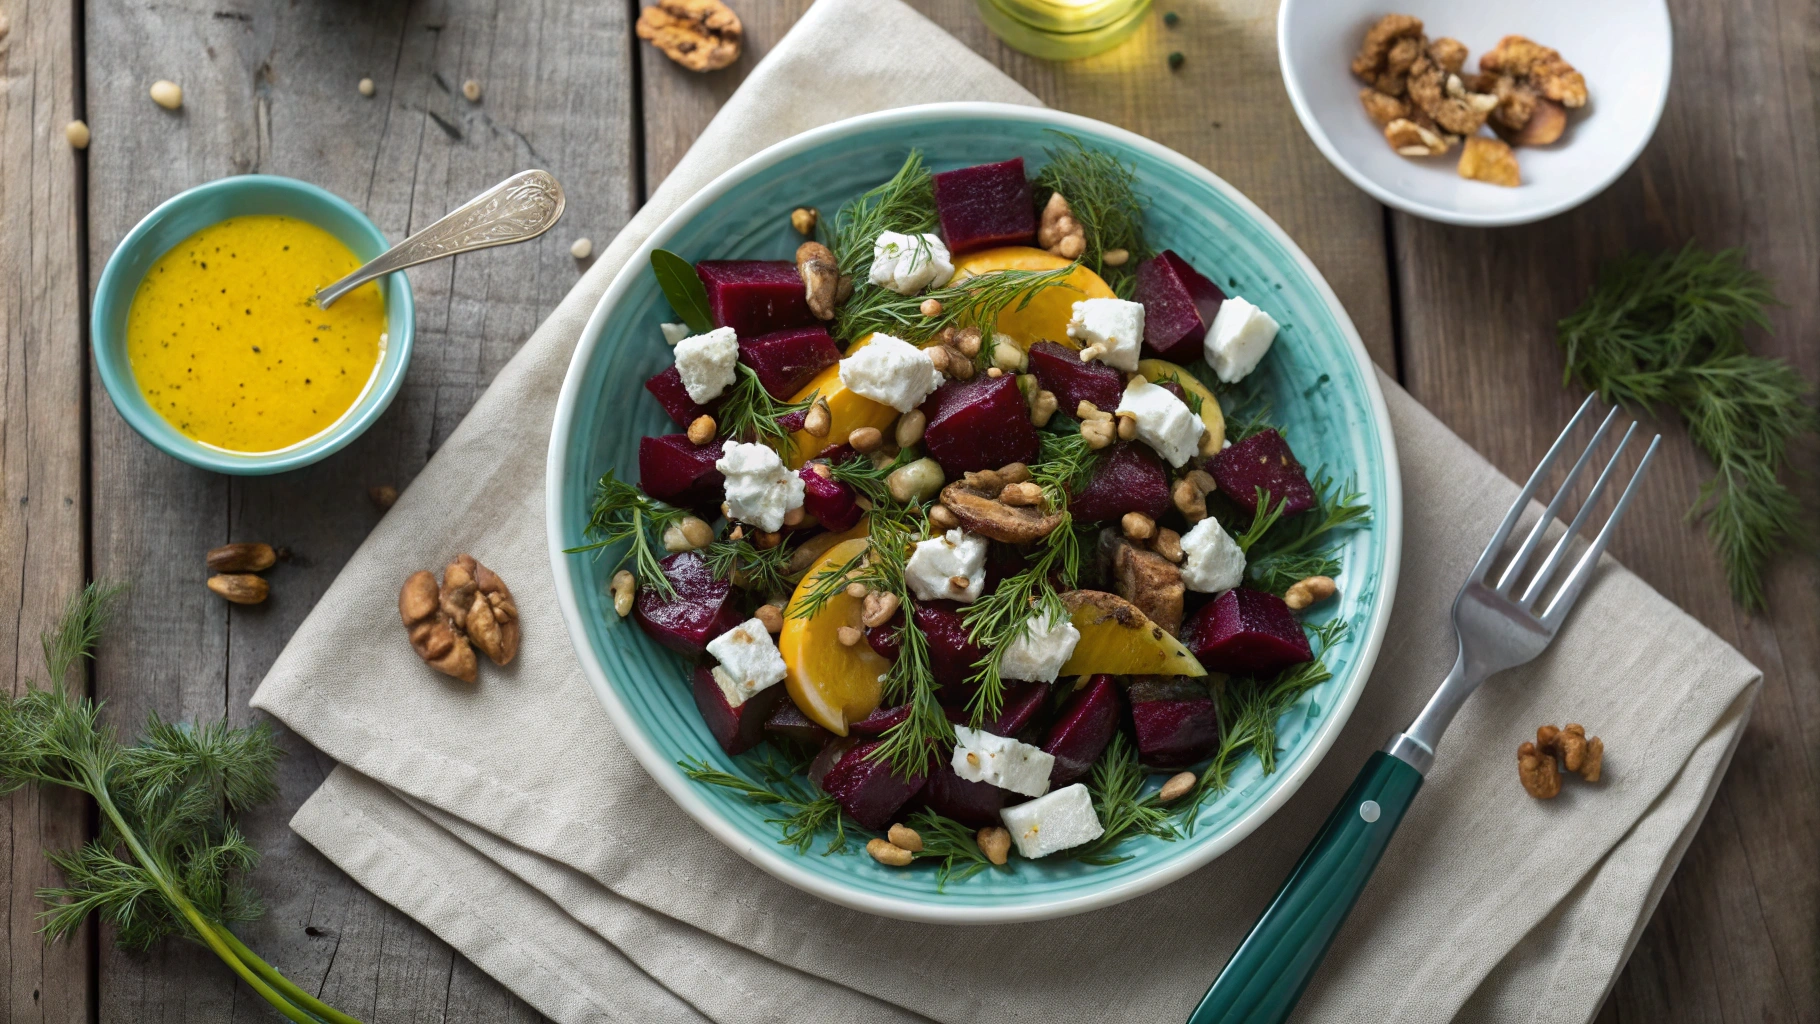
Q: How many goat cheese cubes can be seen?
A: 13